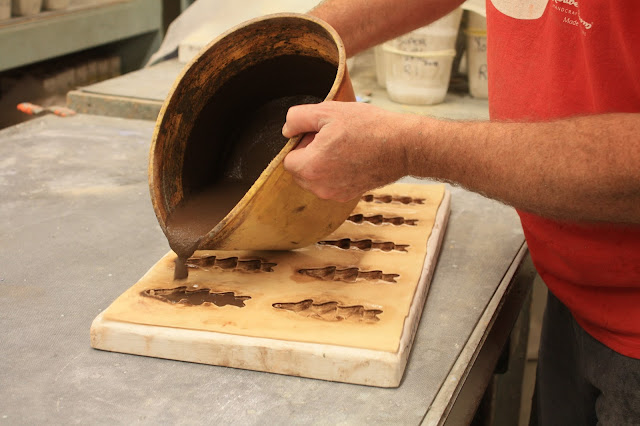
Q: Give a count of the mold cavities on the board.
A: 7